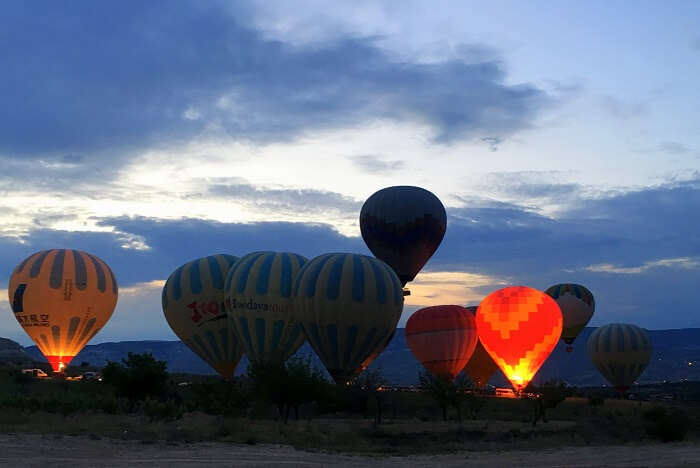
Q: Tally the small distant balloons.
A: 2